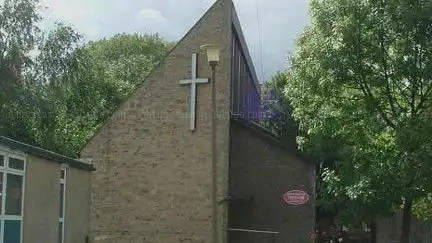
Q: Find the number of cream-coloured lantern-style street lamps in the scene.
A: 1